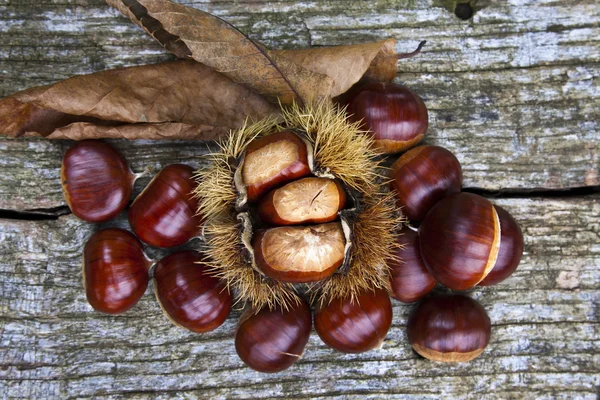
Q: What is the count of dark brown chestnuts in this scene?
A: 12